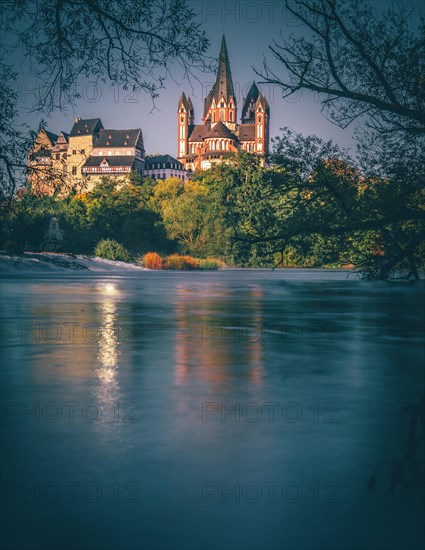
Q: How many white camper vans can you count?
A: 0